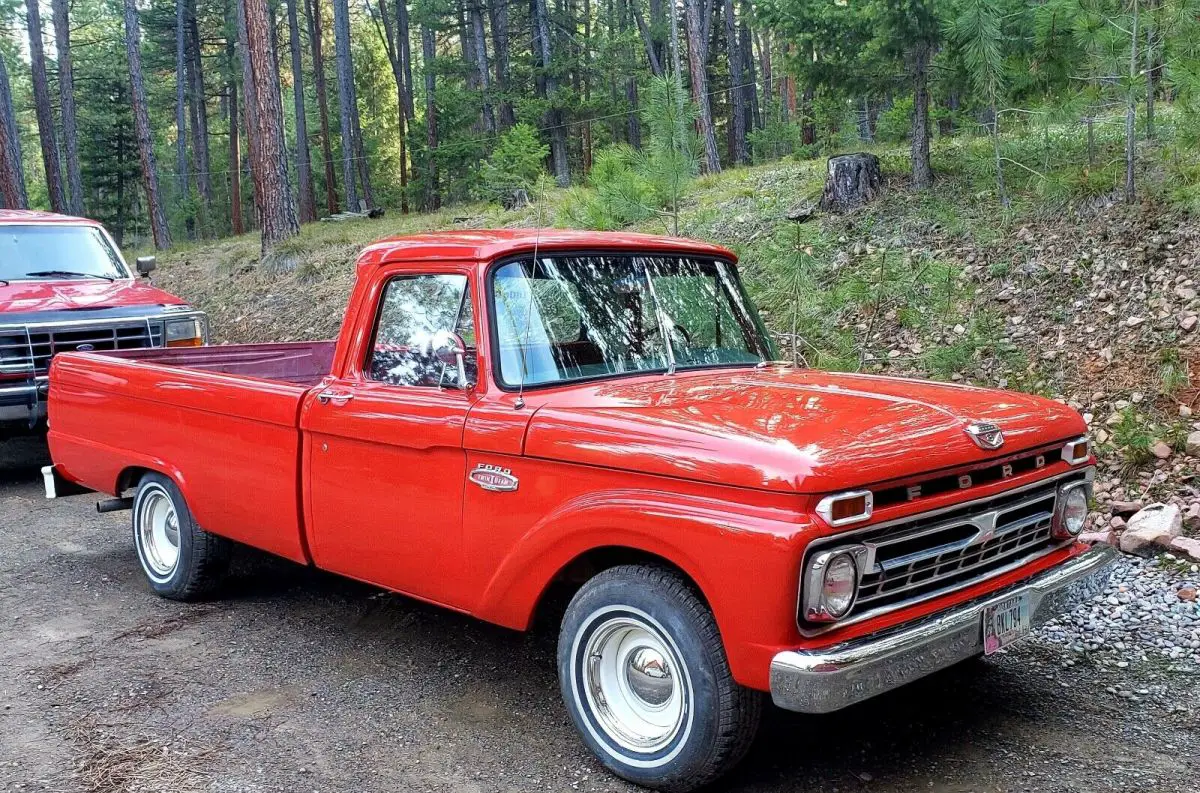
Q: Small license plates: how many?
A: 1